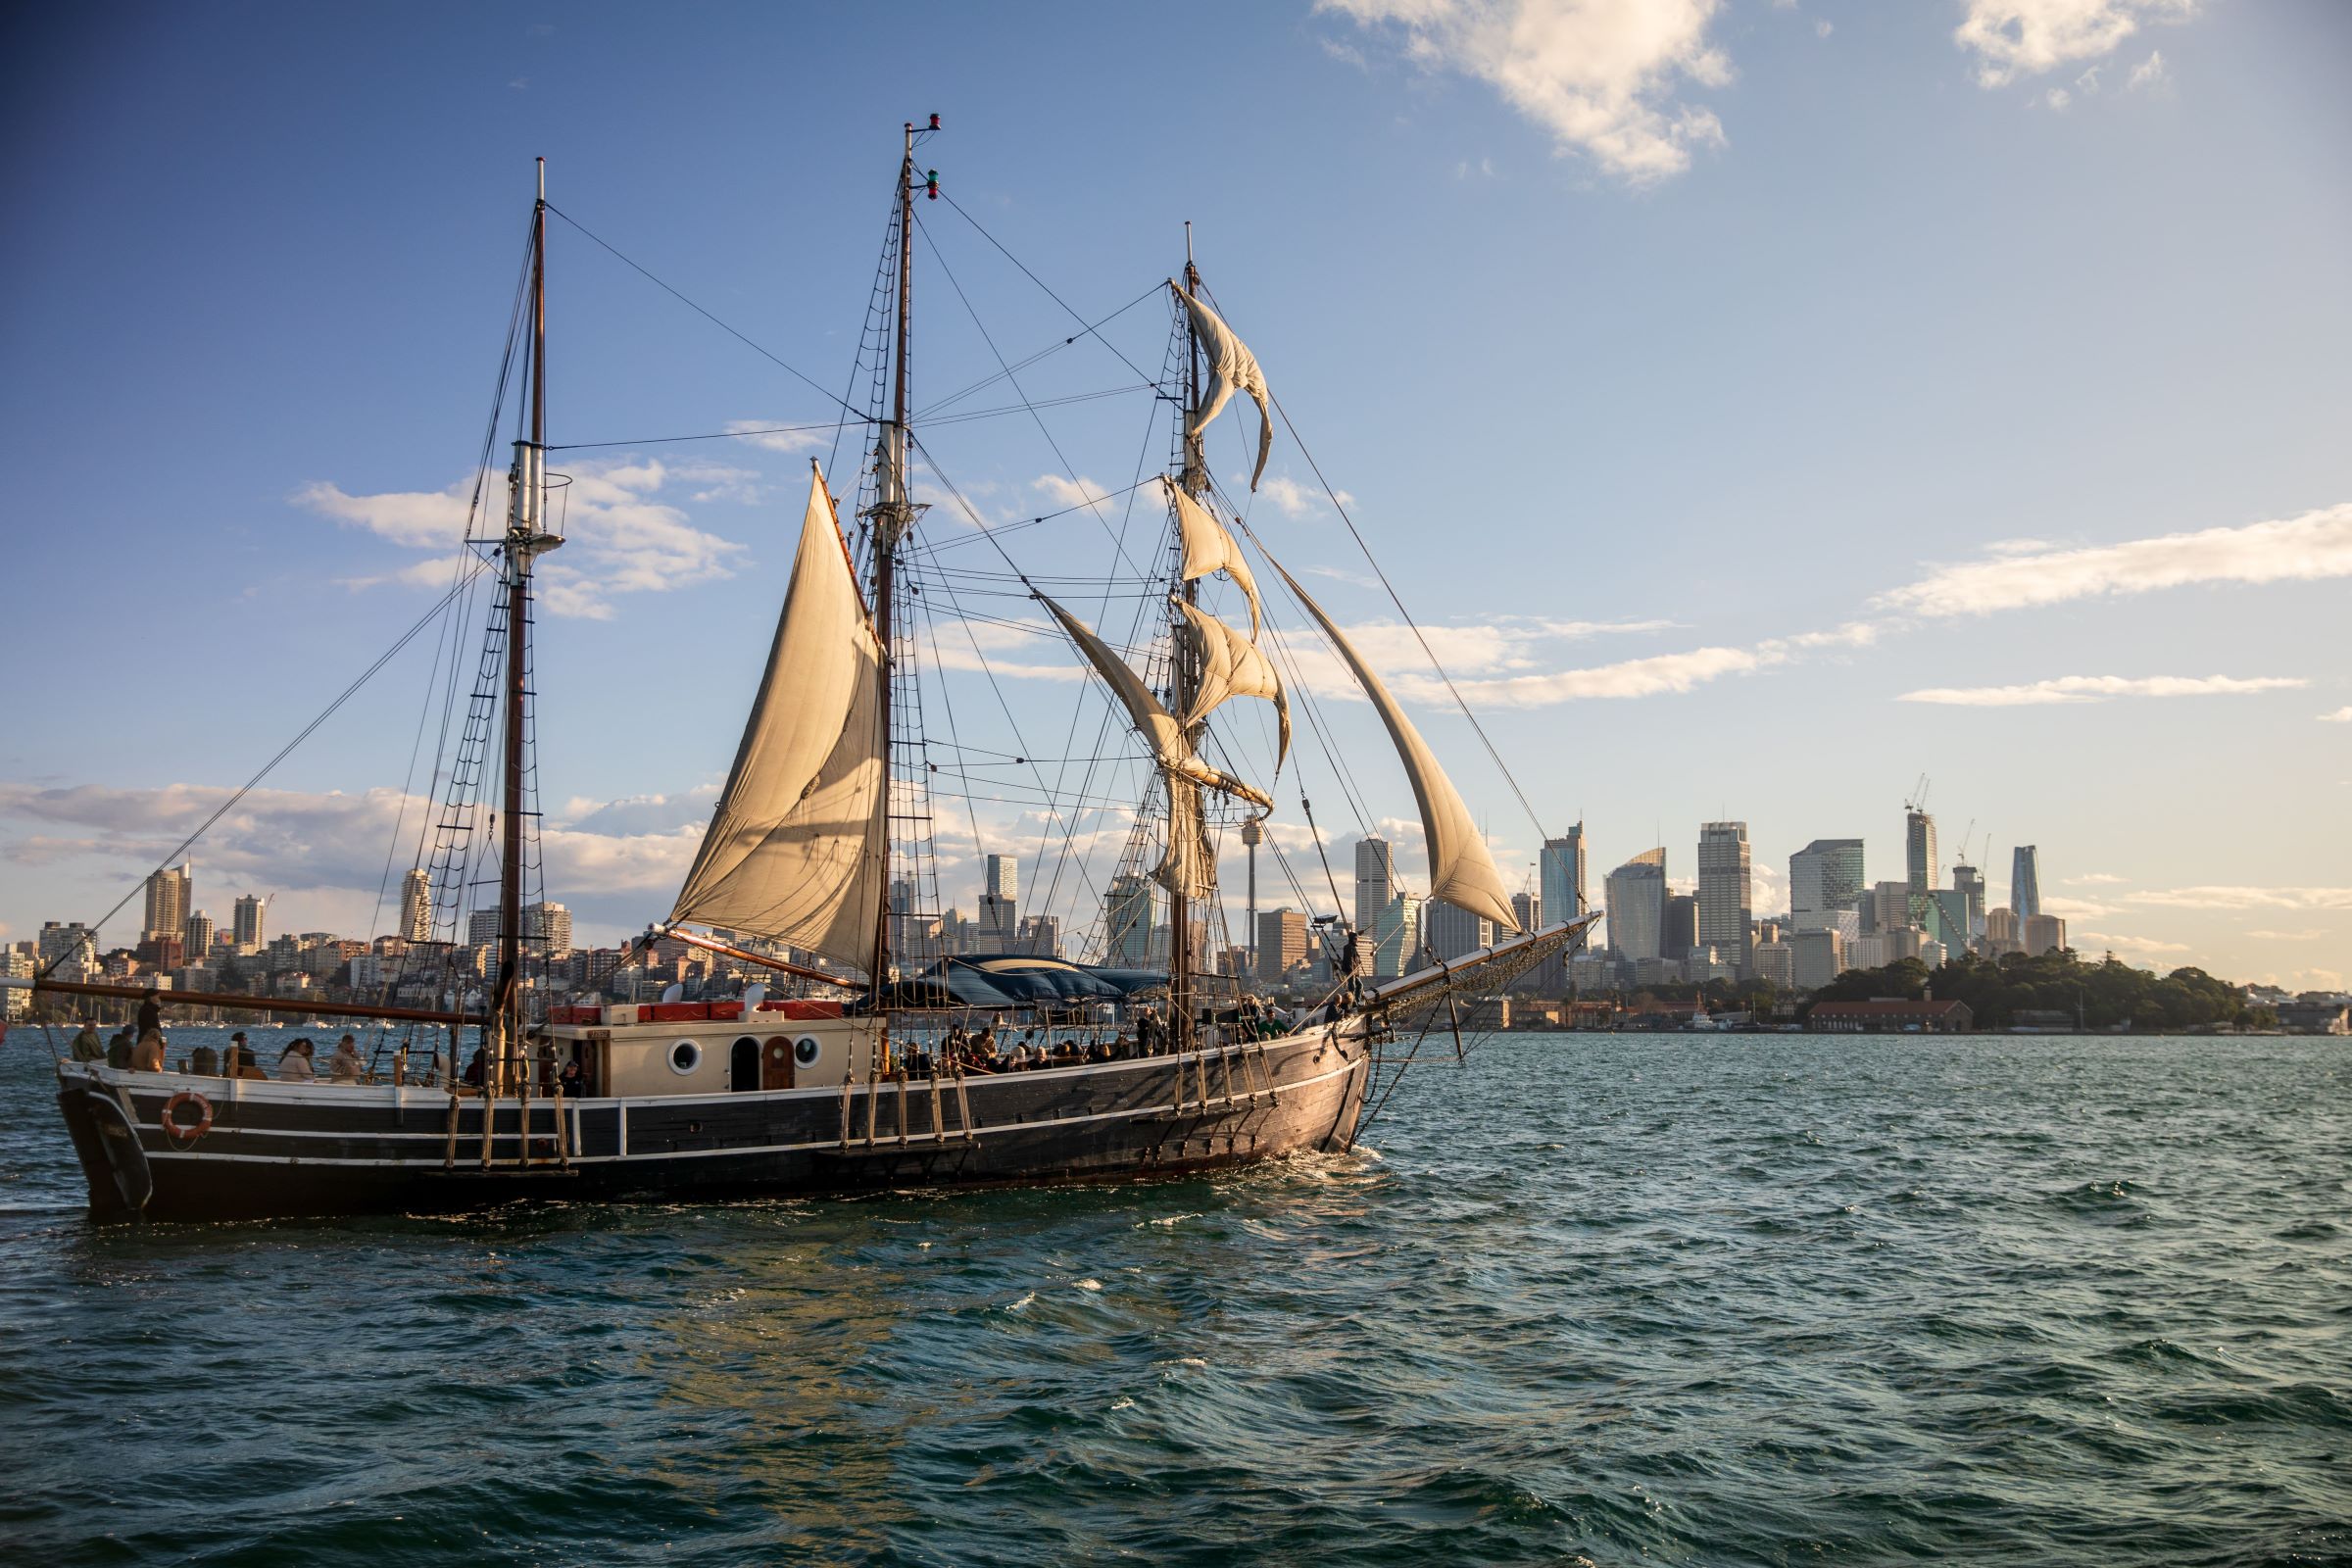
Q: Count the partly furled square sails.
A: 3